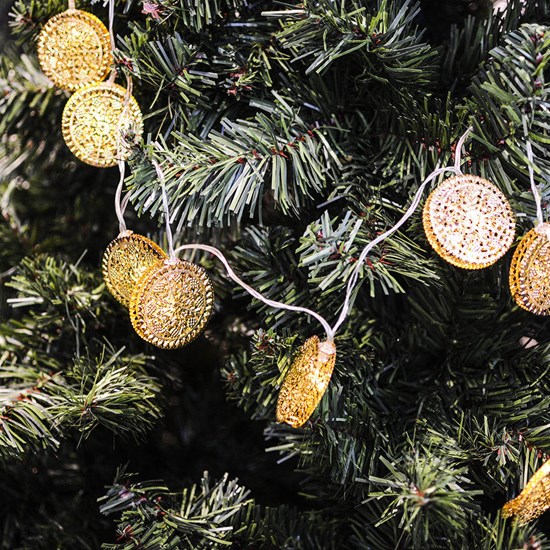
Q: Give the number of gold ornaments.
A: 8